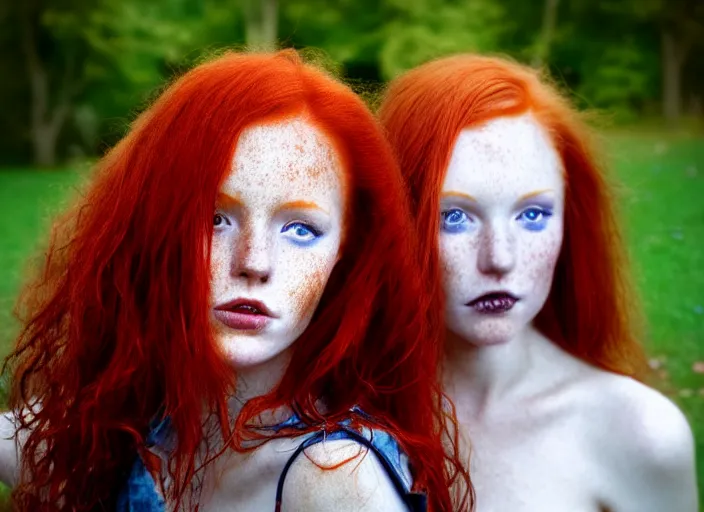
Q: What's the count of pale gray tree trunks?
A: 4